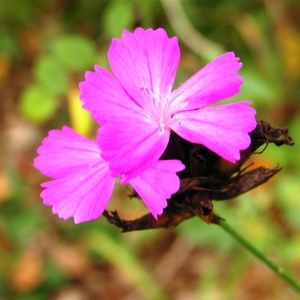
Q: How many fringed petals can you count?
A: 8